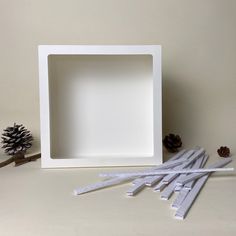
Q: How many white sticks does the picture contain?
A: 13